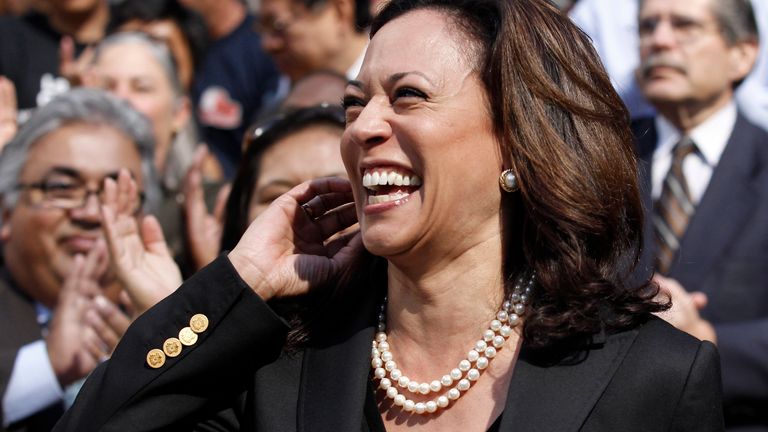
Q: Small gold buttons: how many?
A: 4